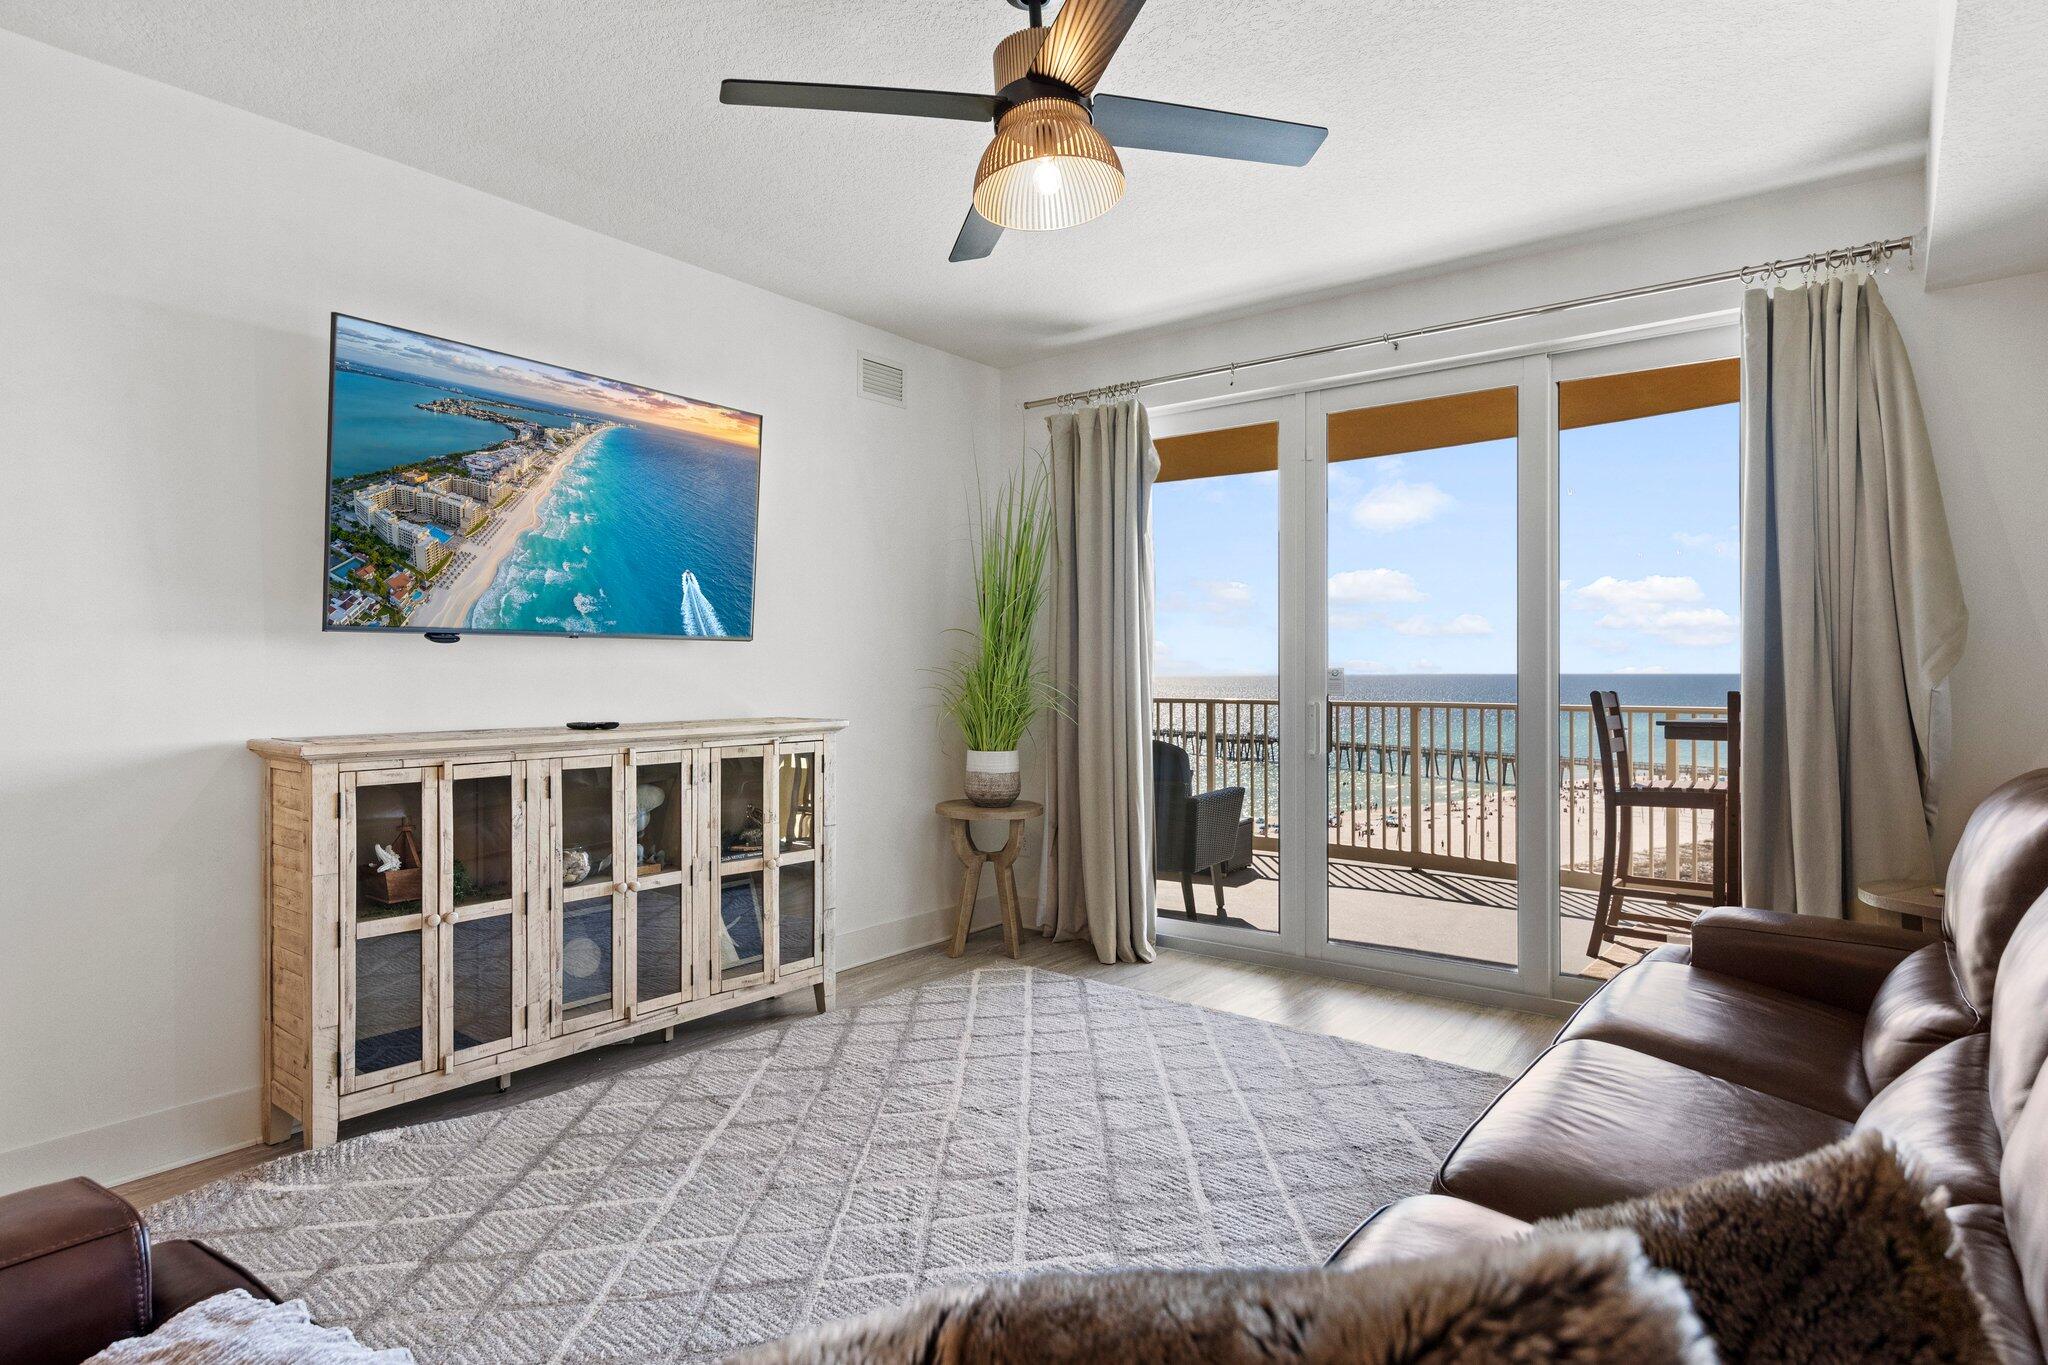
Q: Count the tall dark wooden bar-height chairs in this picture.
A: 2